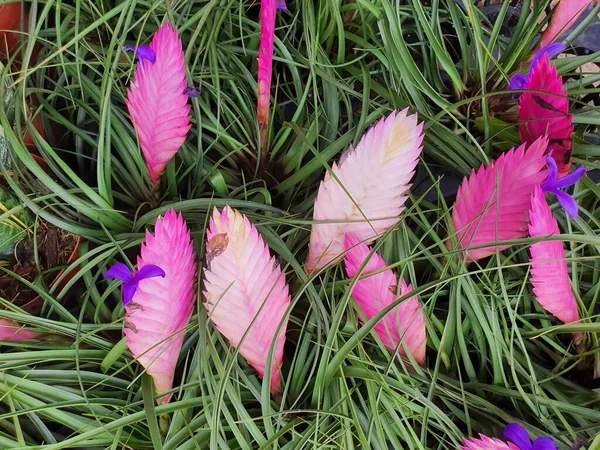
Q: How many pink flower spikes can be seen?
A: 12